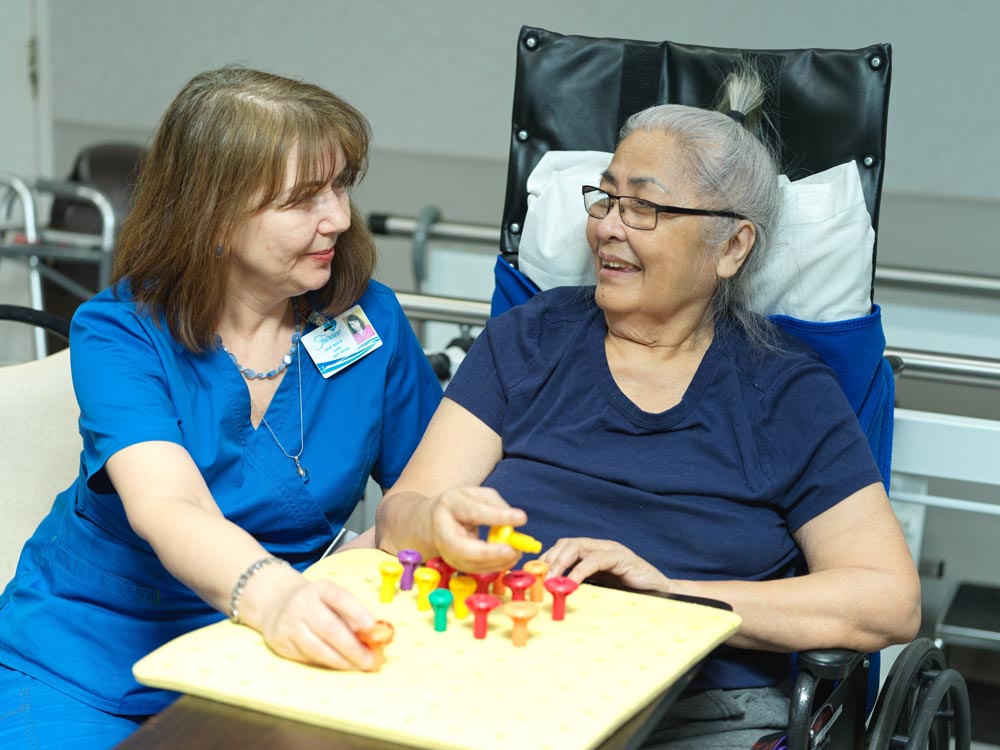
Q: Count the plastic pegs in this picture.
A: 15